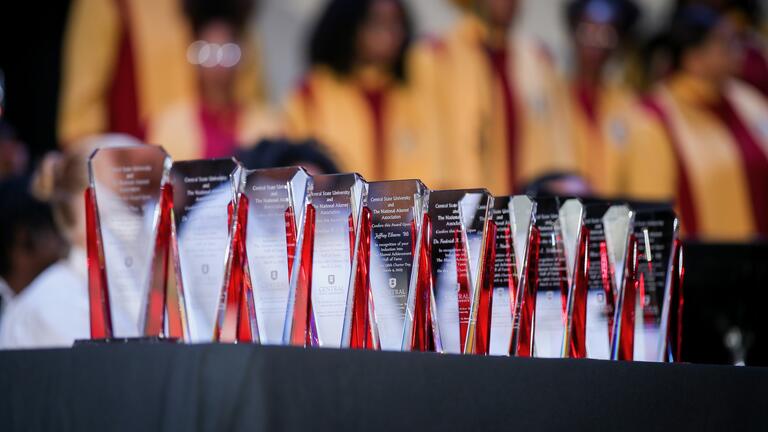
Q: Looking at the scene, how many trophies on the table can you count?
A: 10